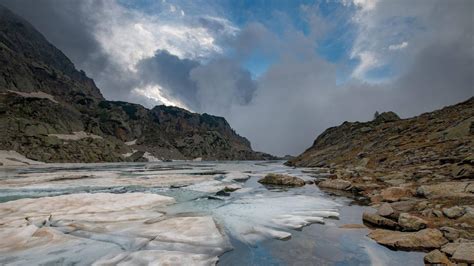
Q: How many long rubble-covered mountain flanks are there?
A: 2